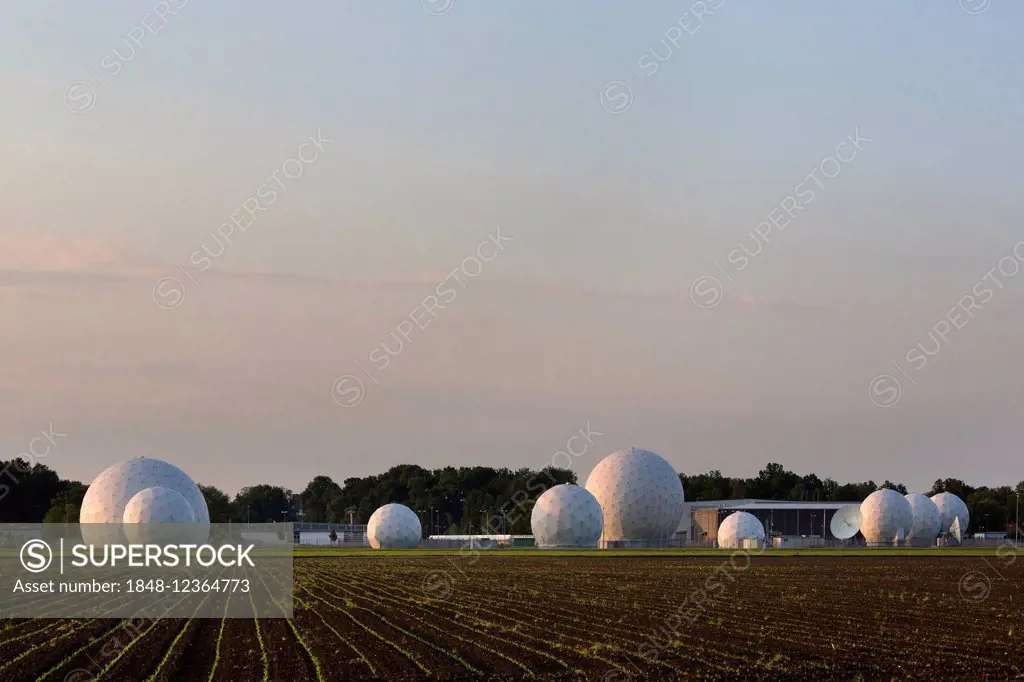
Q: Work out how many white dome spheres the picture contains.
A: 9